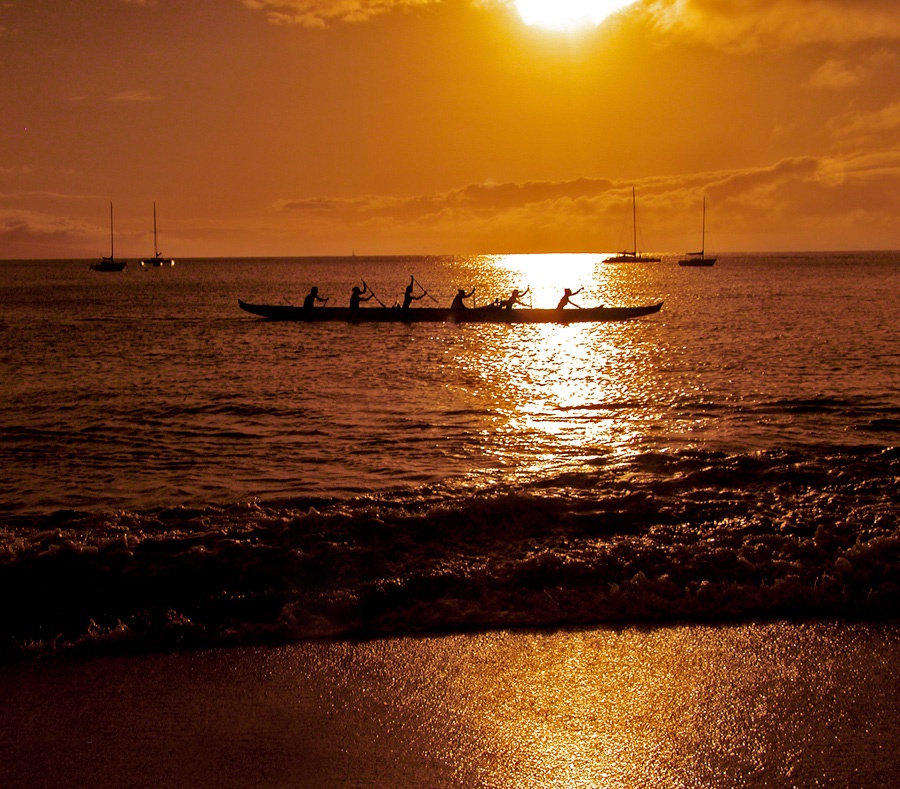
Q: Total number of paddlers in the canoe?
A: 6